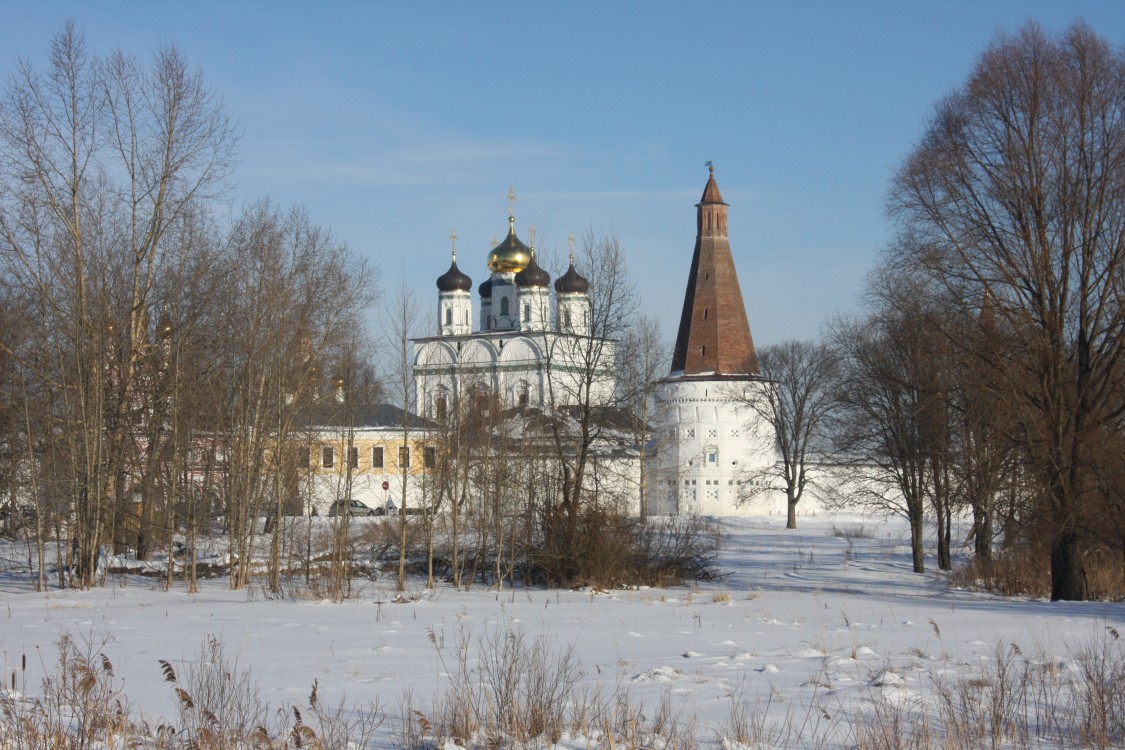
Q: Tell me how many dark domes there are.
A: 4